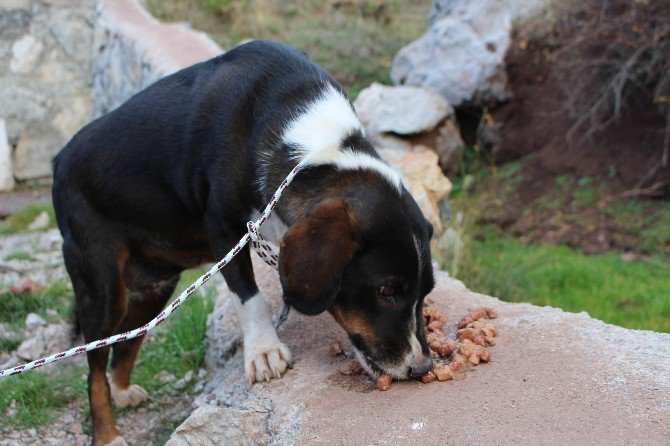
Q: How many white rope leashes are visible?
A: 1